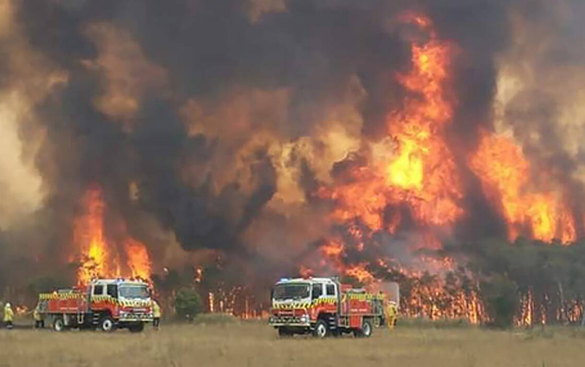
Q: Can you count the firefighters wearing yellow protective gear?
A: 4